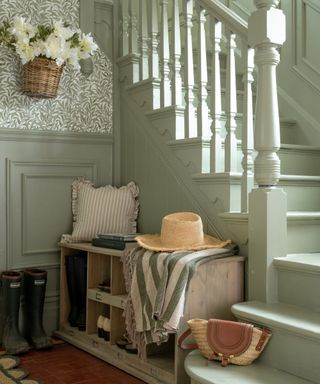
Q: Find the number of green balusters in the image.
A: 11